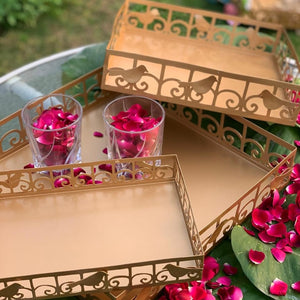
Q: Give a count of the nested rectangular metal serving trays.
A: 3